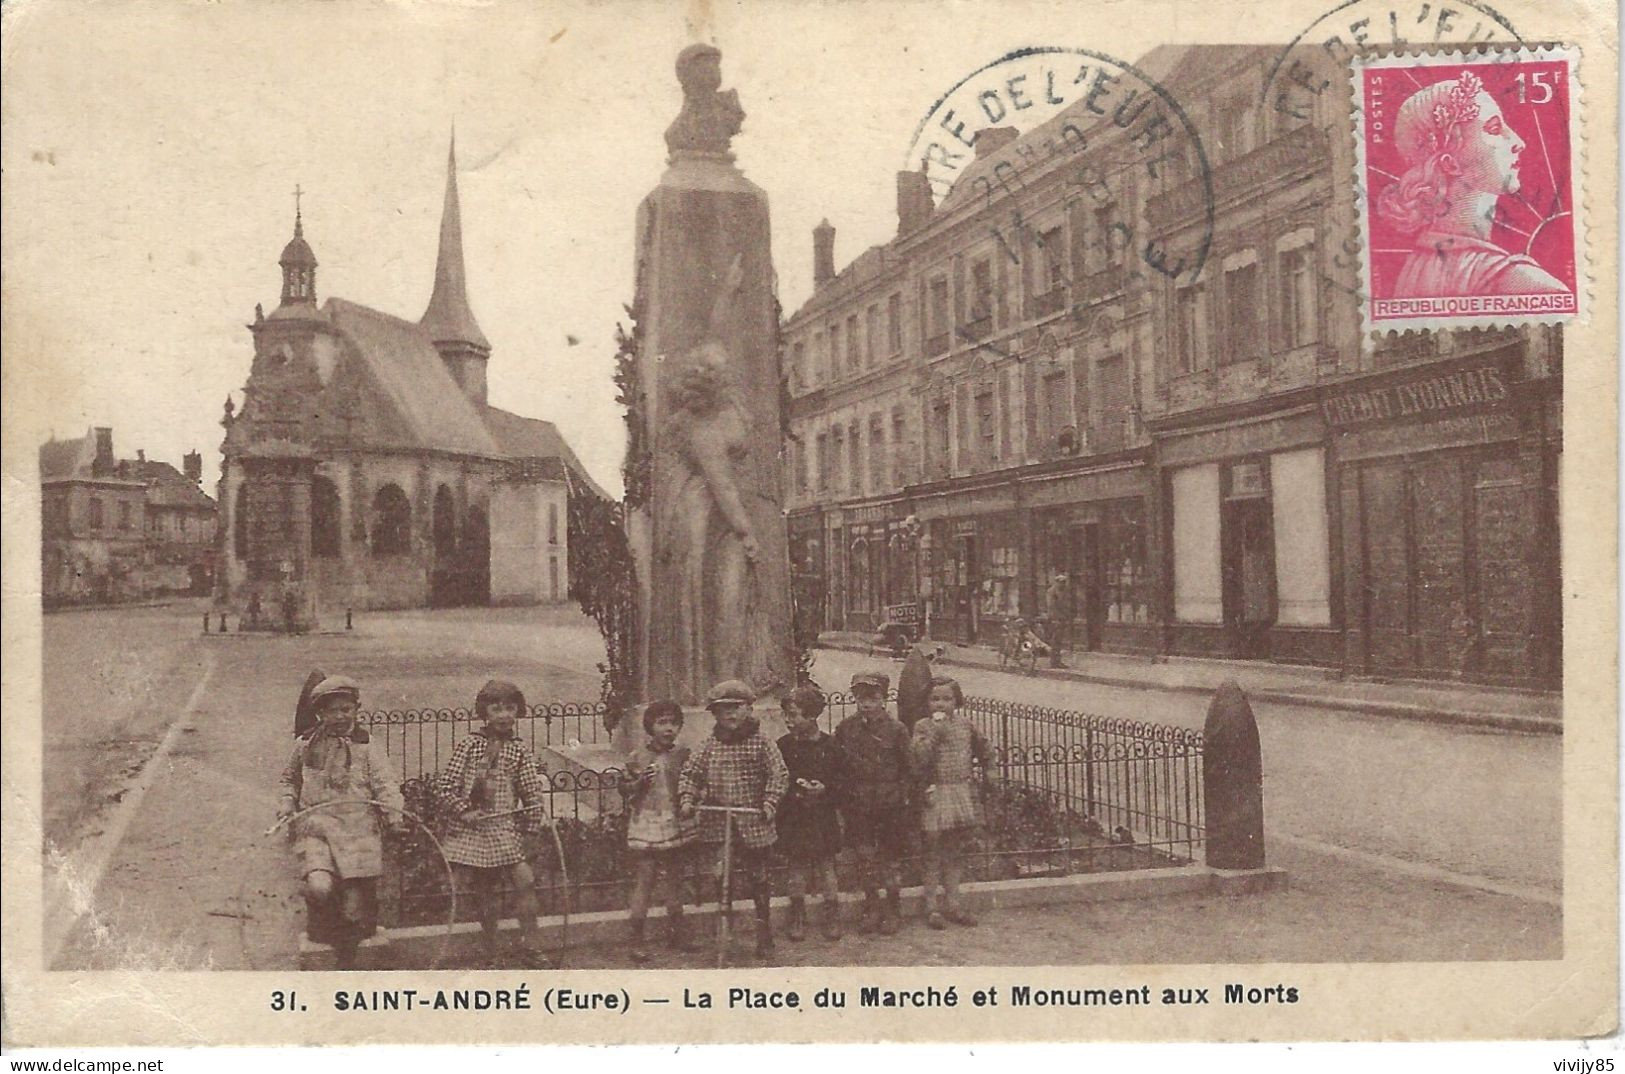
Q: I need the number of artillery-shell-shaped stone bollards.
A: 3